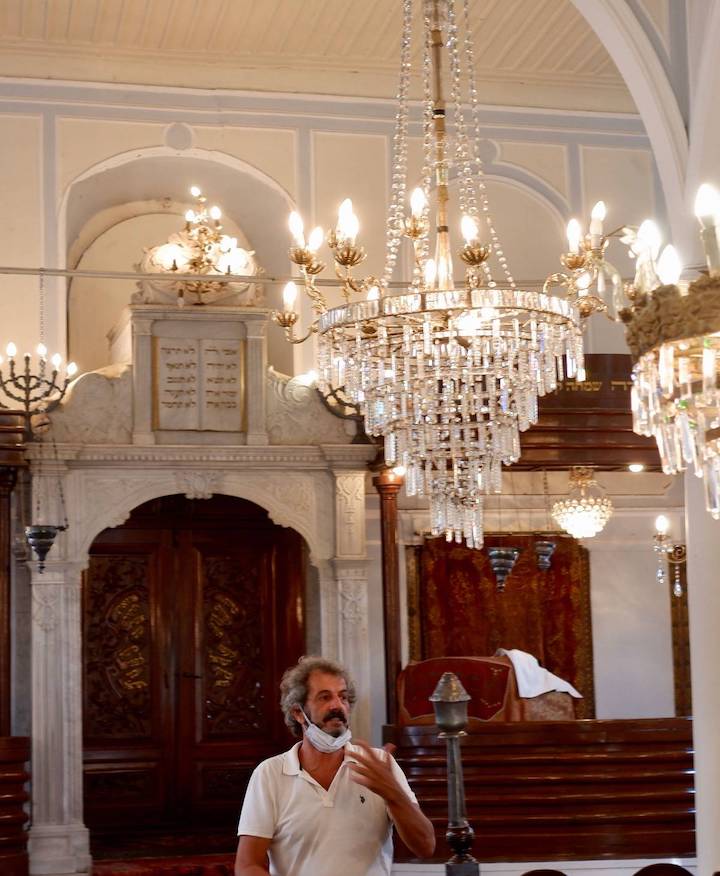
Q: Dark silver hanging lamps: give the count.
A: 3